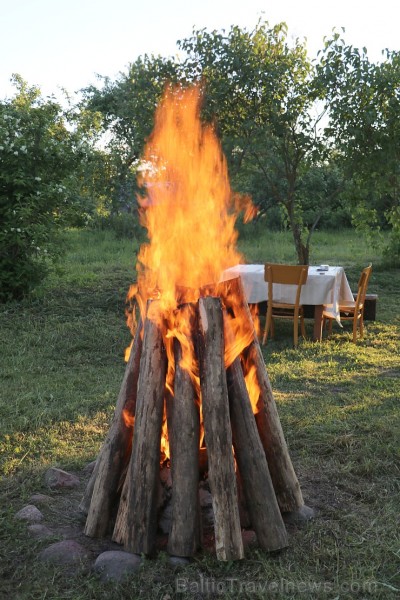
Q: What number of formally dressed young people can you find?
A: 0